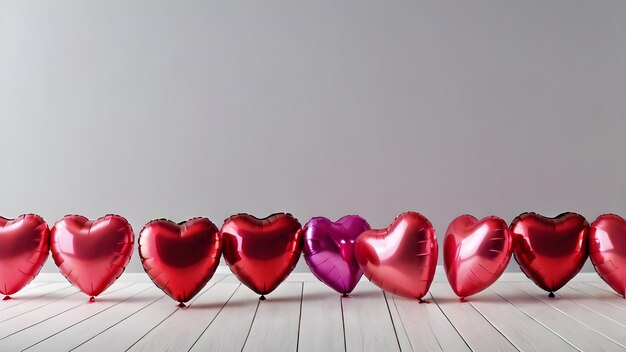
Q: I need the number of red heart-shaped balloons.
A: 8